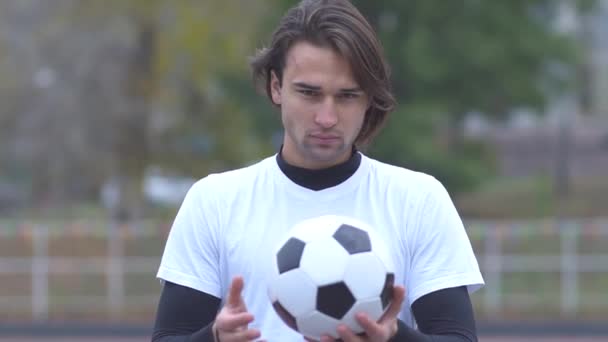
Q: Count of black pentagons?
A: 5